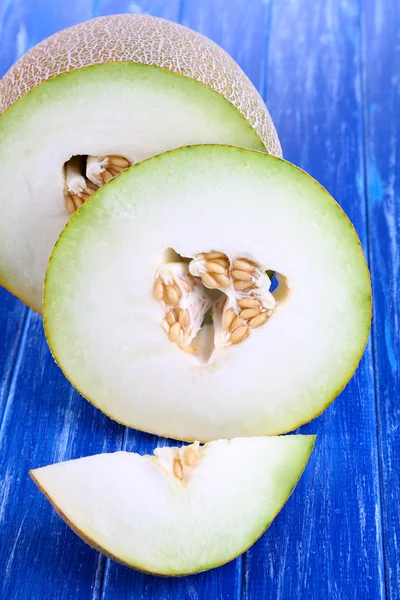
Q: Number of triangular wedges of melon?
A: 1